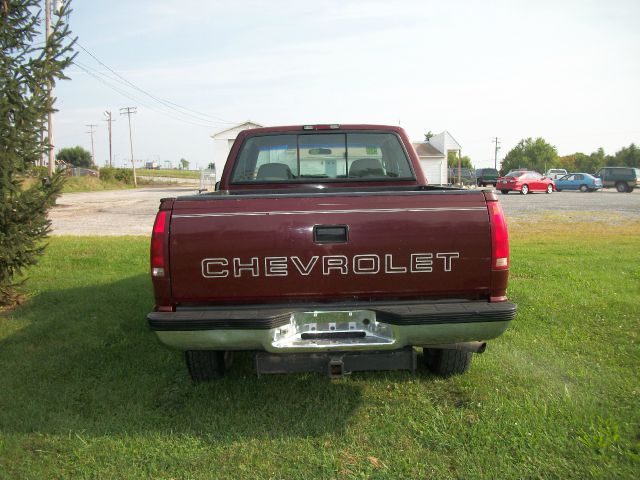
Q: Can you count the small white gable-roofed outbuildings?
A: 2